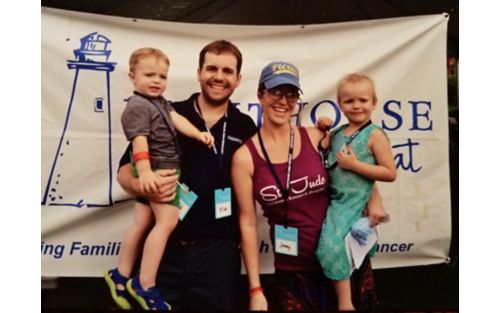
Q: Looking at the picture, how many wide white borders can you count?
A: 2